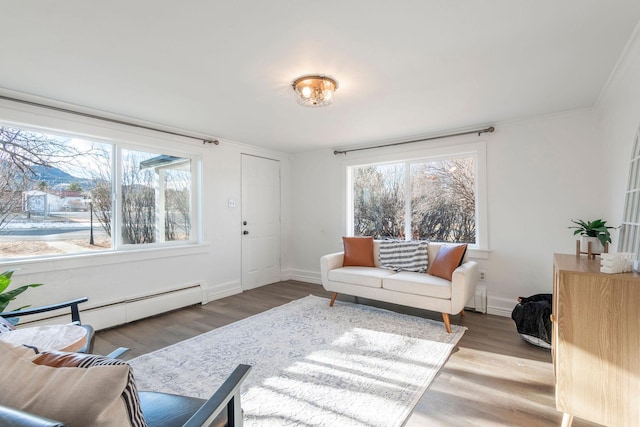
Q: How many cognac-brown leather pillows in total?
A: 2